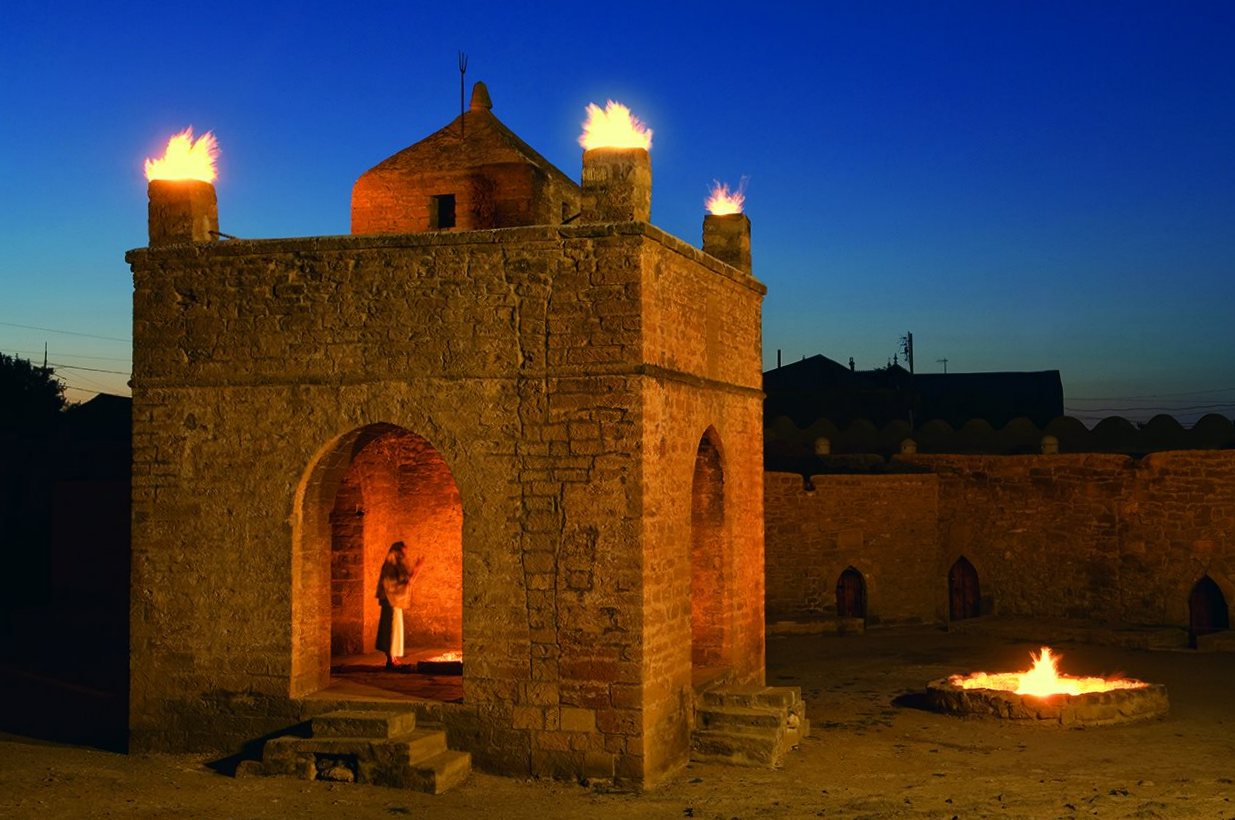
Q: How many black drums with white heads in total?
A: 0